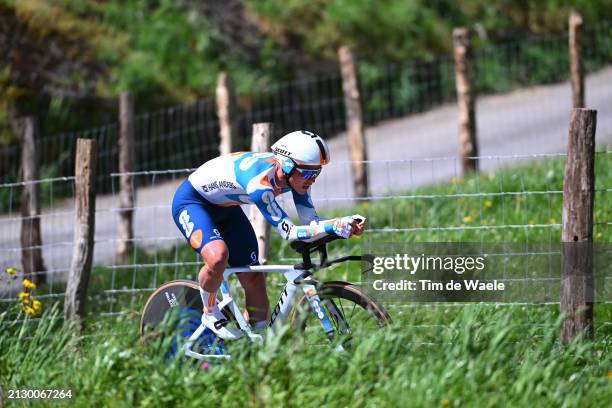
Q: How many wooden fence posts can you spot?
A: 9